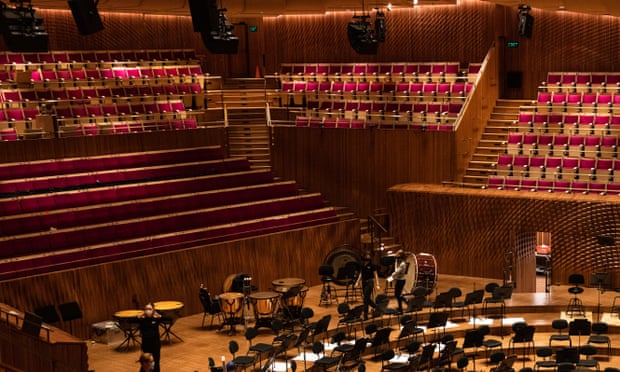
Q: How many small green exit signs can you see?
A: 2